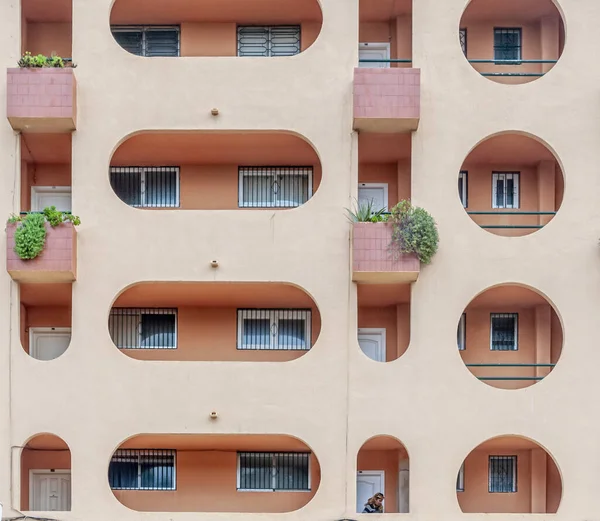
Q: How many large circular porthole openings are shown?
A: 4